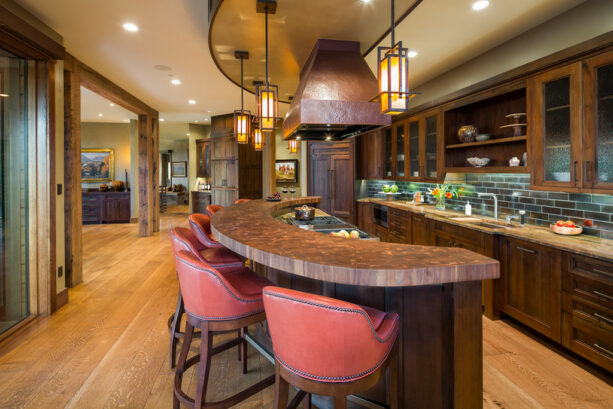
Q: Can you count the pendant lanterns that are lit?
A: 5